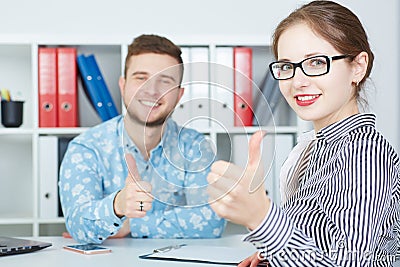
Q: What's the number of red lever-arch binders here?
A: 3